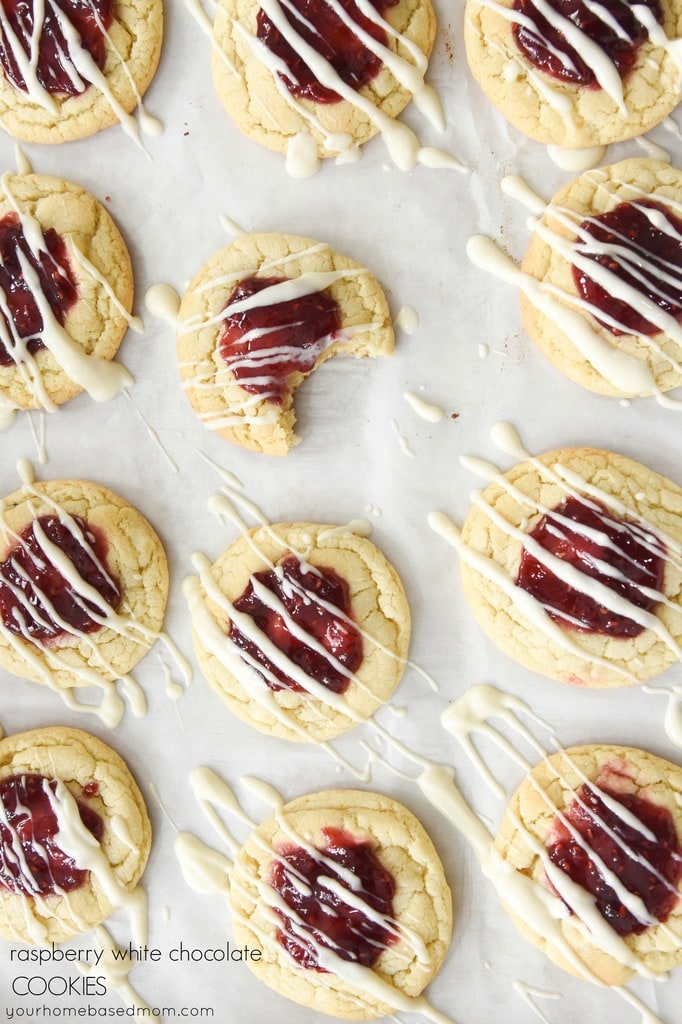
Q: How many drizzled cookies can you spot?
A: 12